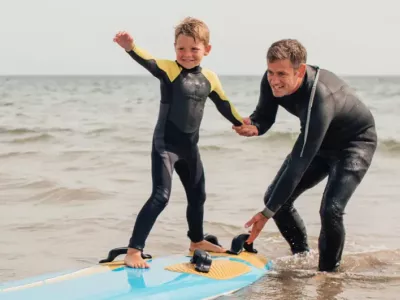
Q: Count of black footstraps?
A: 4